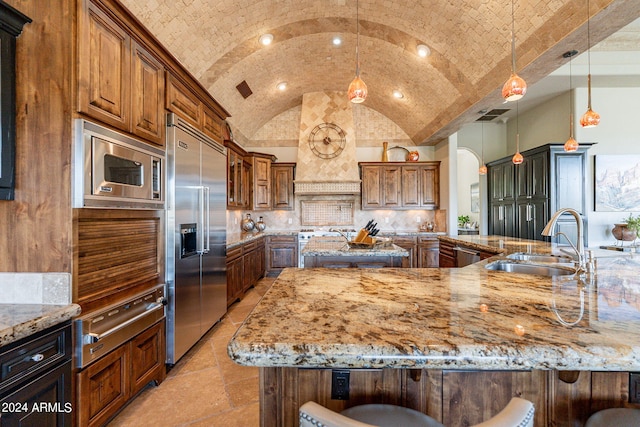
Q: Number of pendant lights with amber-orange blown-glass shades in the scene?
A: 6